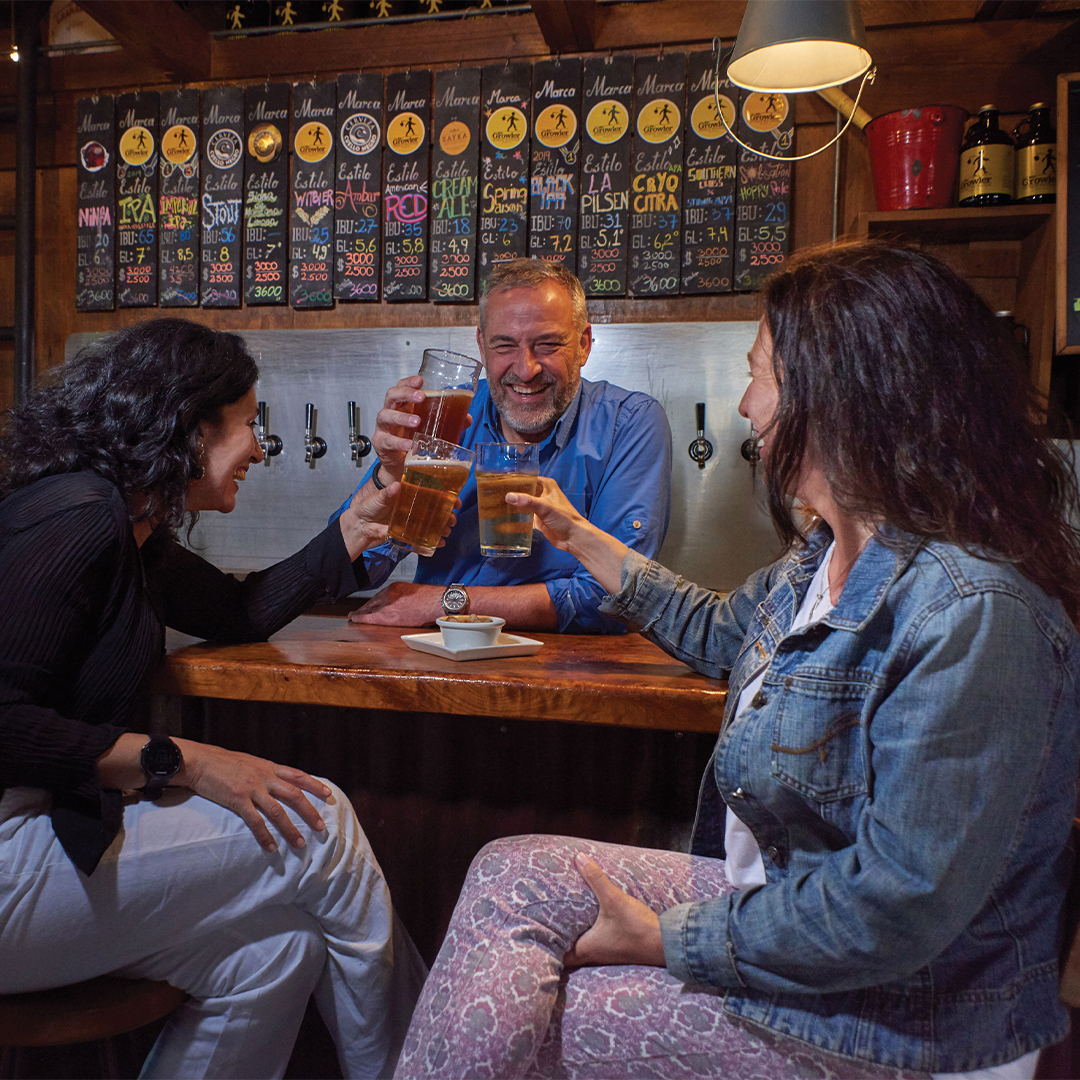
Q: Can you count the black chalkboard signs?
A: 15